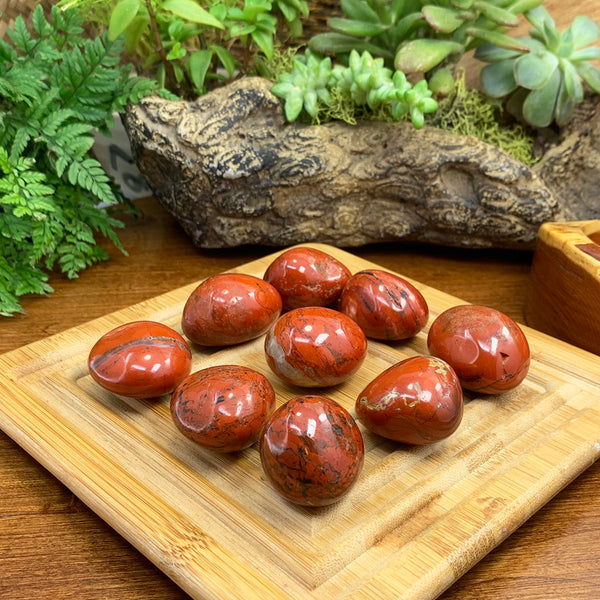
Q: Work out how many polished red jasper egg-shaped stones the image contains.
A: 9